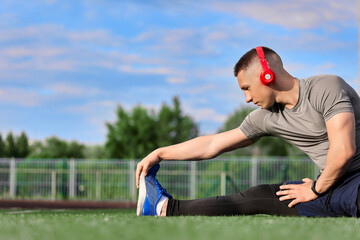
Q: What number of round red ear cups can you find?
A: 1